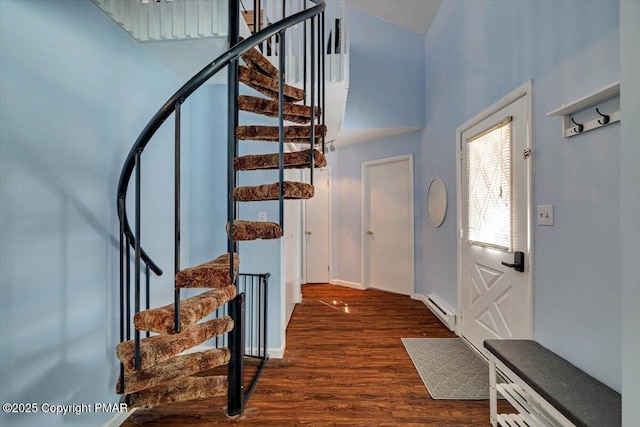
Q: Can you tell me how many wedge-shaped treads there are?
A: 12